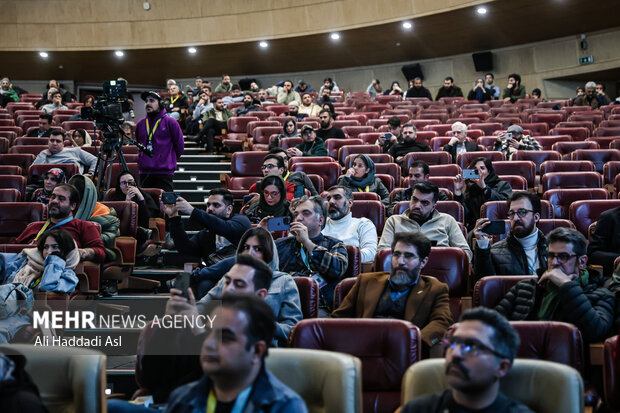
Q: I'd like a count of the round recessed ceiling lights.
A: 7